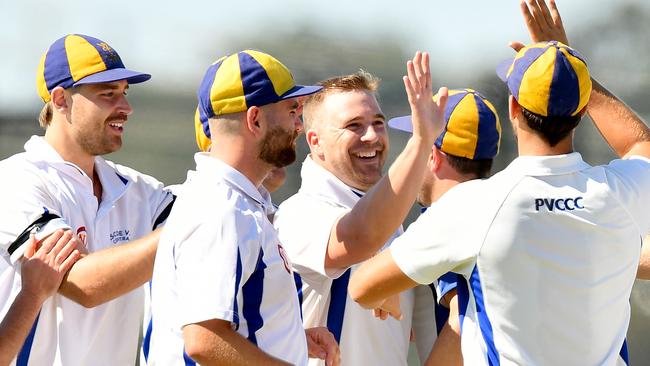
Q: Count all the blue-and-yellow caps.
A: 5